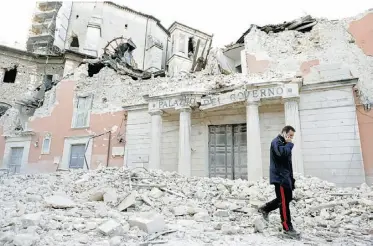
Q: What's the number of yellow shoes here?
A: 0